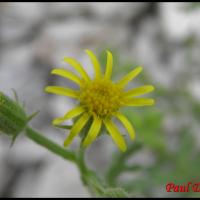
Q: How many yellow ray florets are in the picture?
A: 13